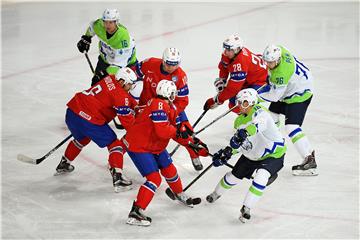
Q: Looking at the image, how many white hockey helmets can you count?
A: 7